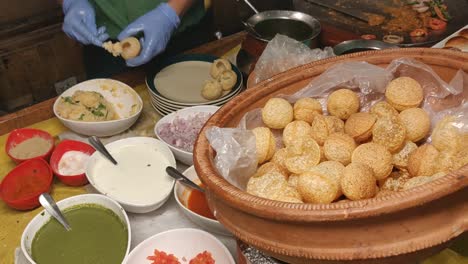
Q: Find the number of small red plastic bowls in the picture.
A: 3